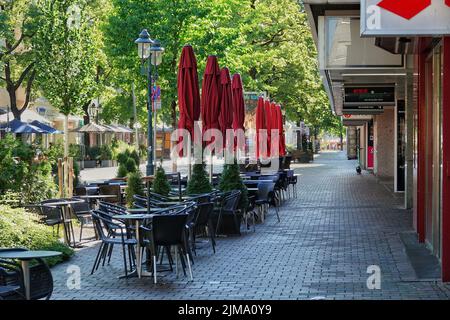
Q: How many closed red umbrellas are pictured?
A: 8